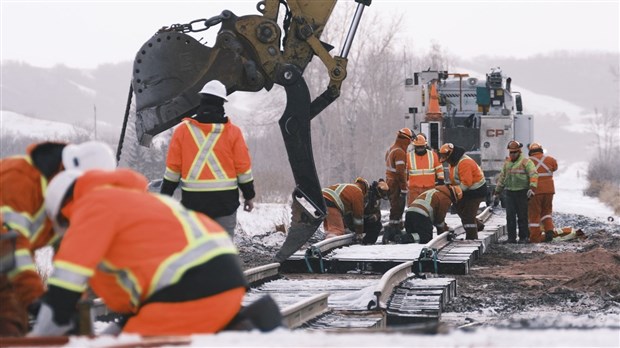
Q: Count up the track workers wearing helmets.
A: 11